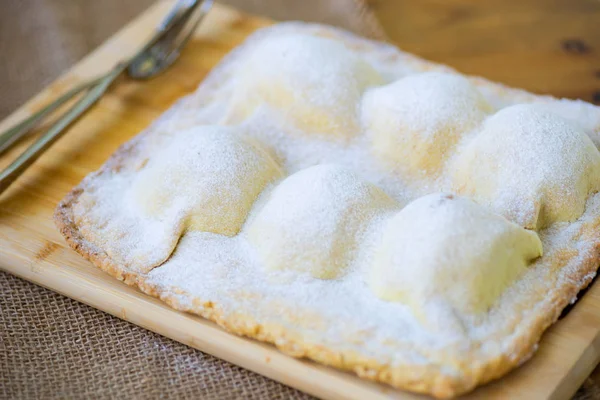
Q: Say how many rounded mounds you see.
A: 6